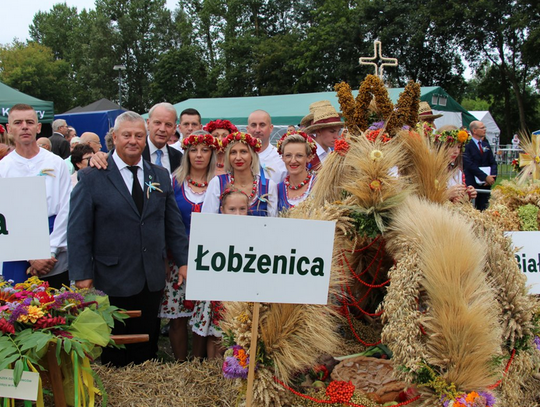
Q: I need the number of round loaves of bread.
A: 1